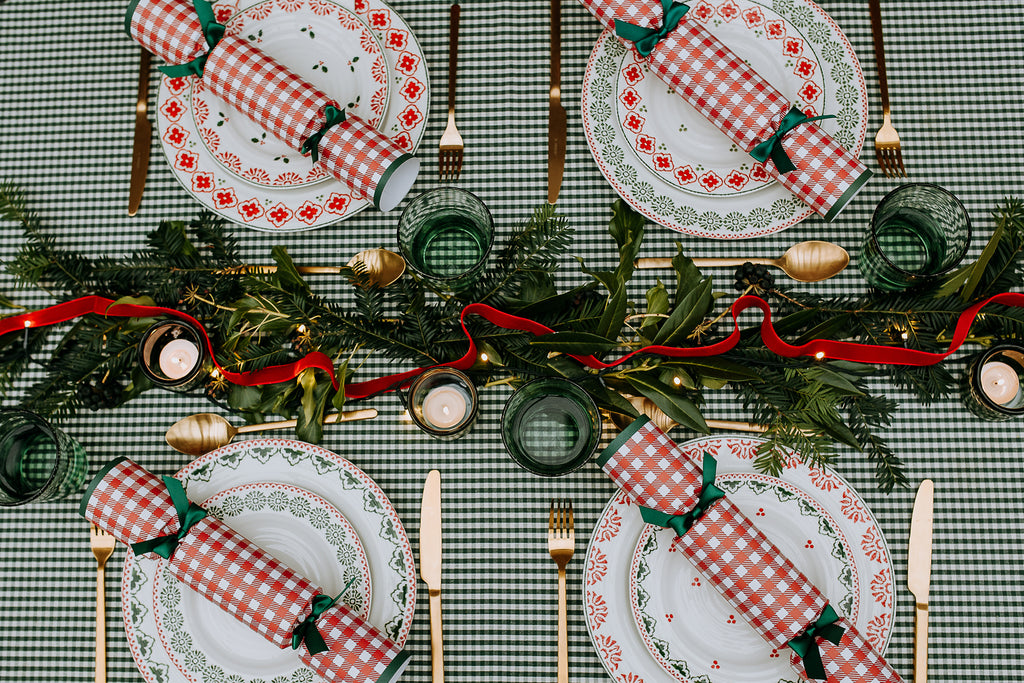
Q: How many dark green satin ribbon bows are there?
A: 8